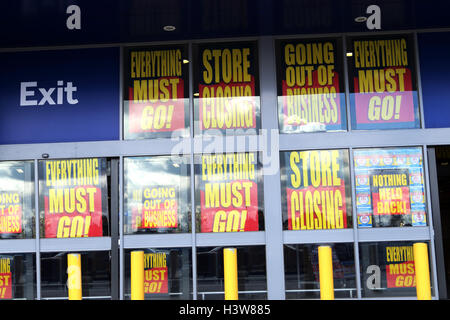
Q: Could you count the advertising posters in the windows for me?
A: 13